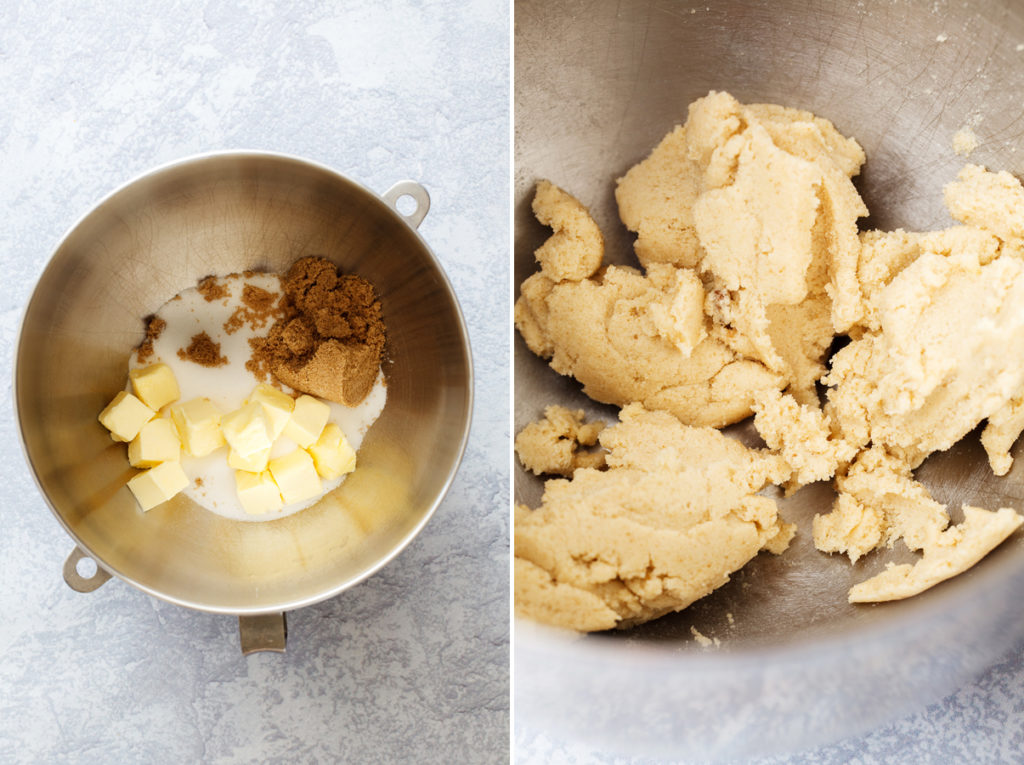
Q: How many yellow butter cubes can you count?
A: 12